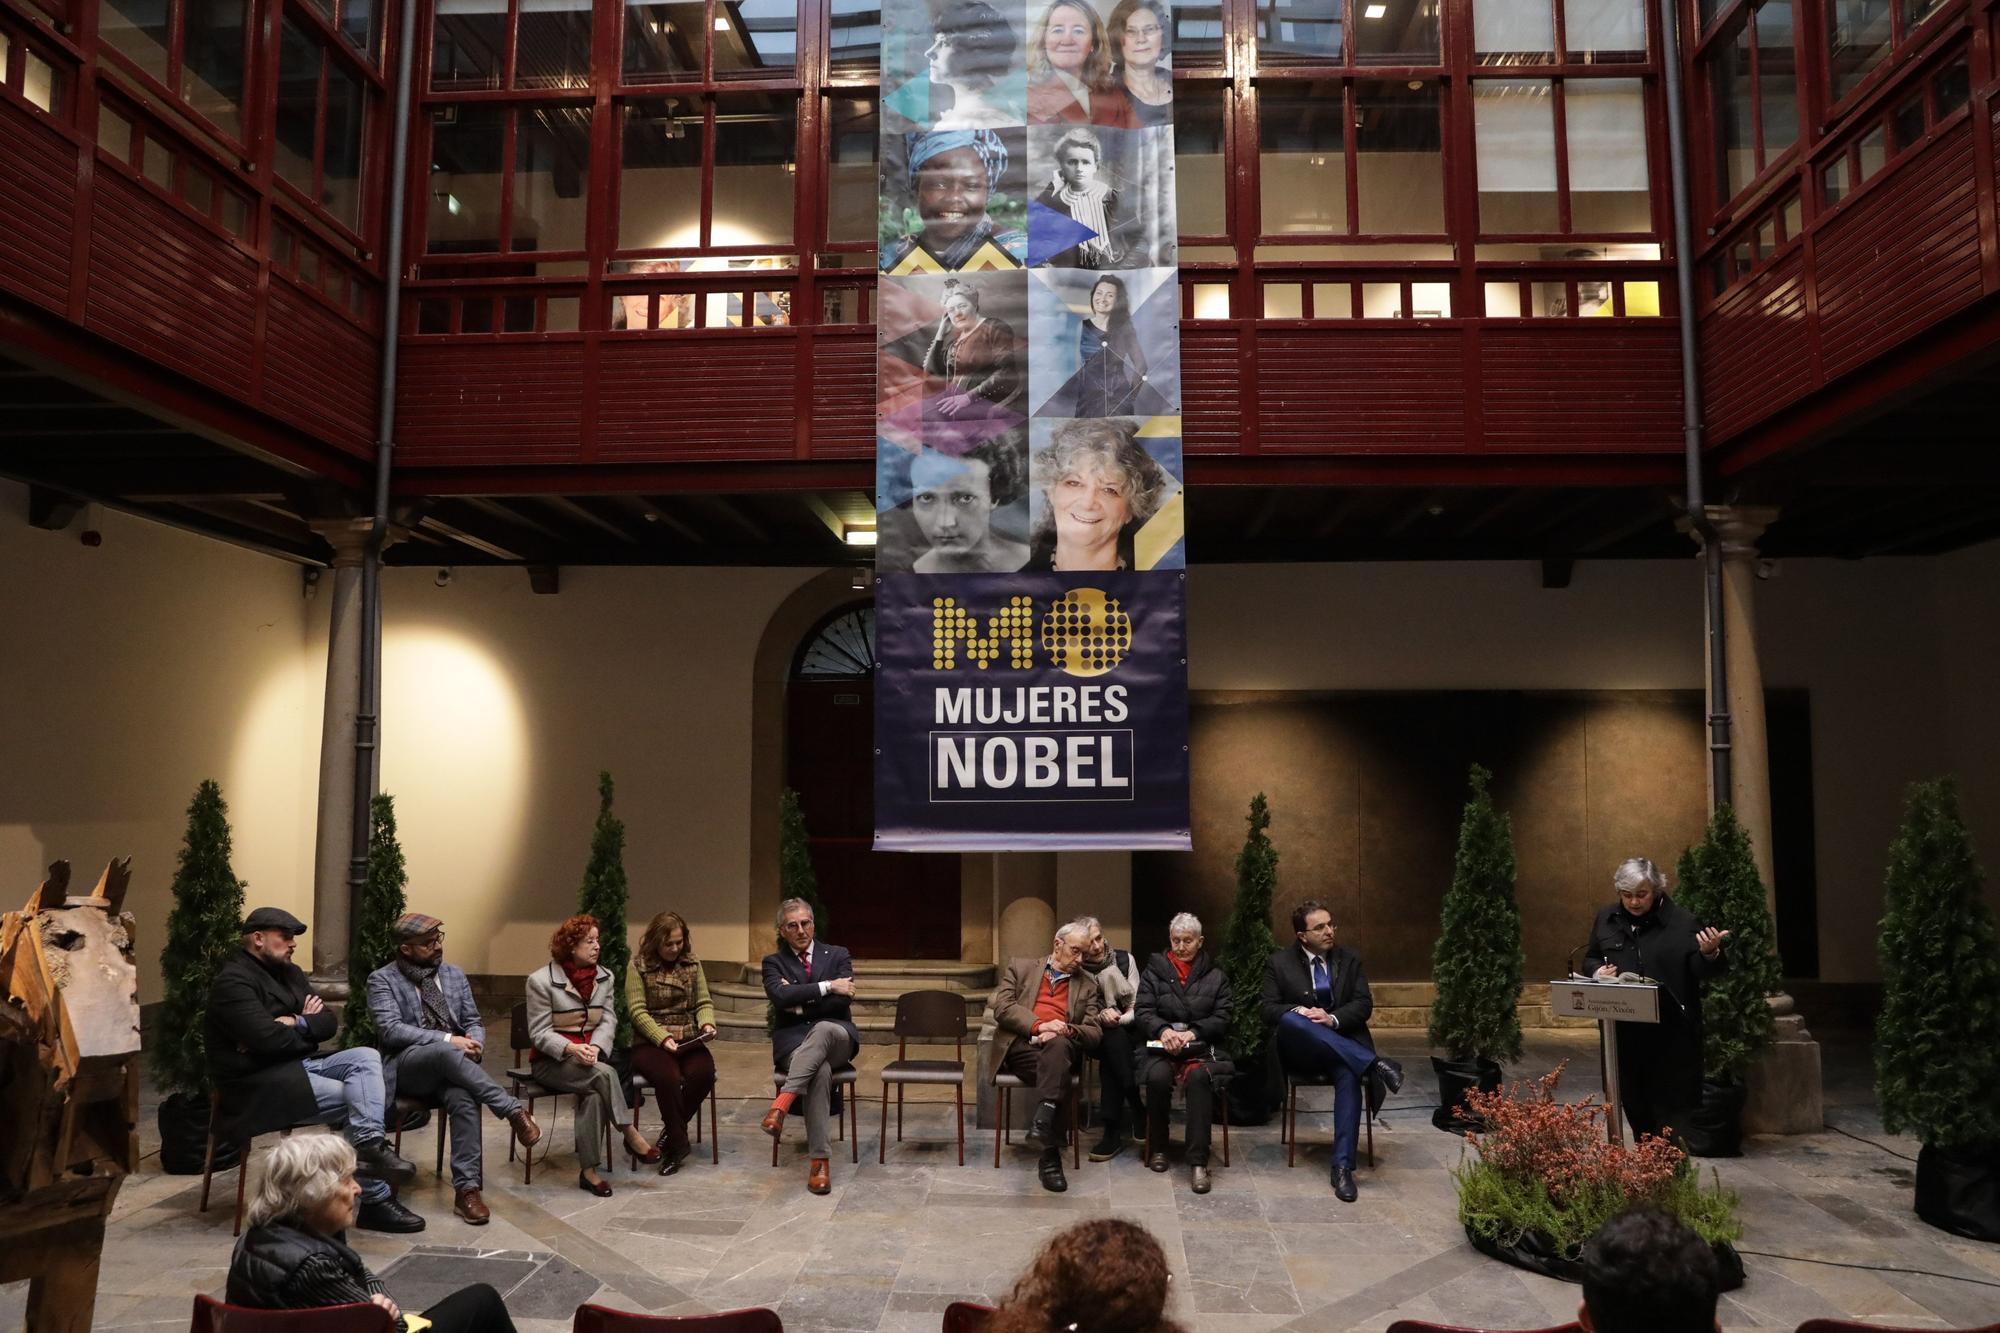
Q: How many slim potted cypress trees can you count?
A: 8